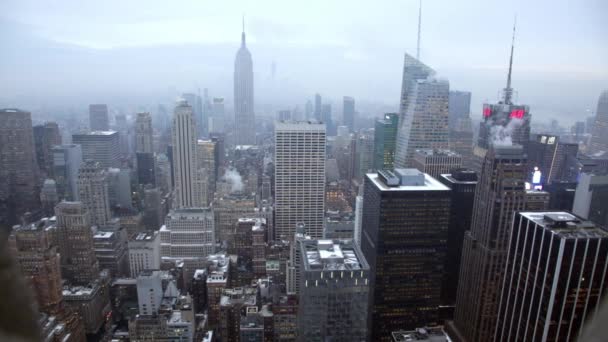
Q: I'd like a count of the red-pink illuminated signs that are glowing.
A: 2